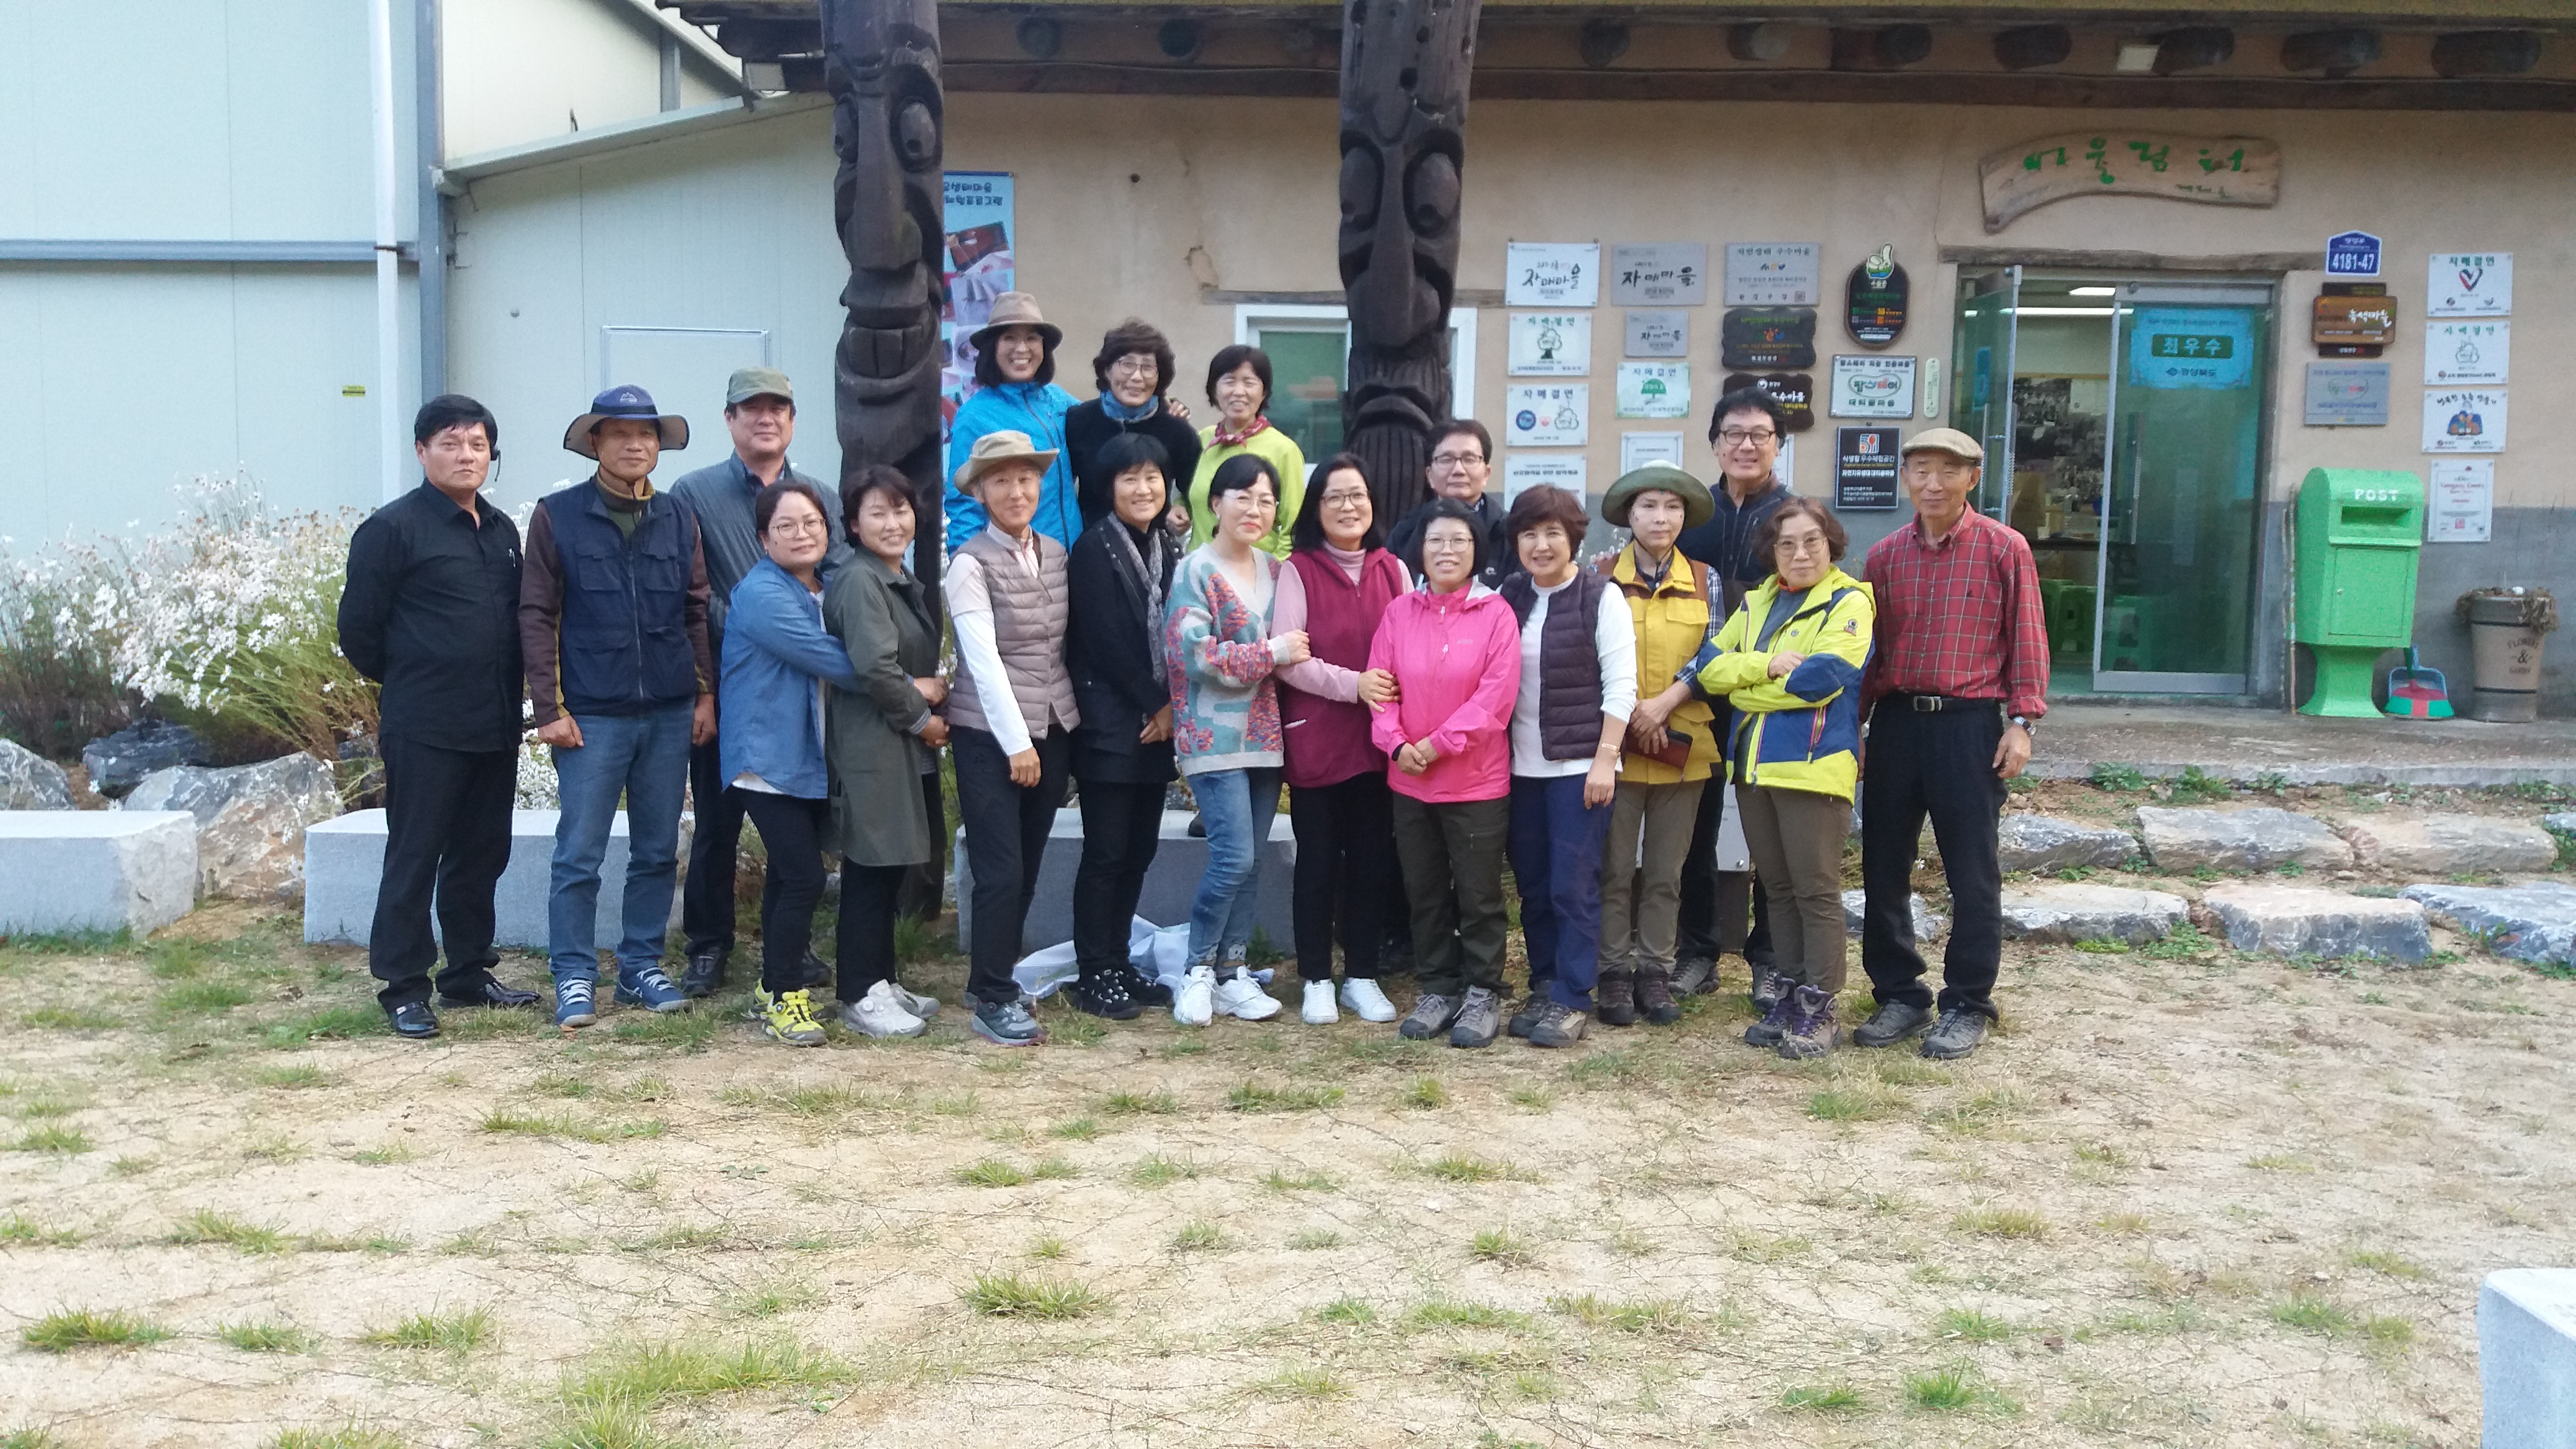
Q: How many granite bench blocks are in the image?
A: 4